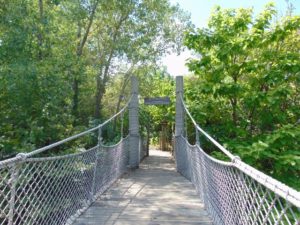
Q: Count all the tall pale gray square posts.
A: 2